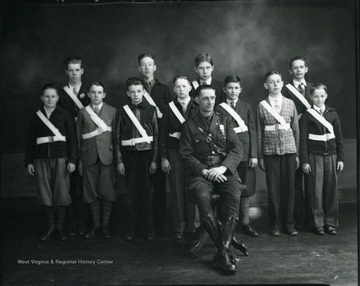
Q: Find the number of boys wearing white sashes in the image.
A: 11